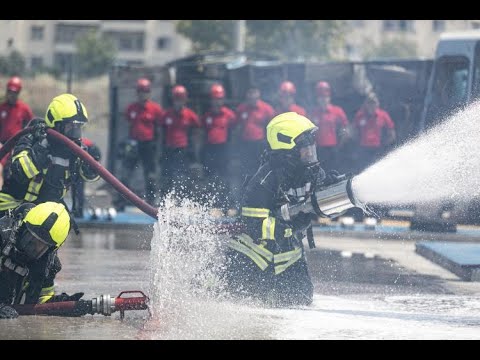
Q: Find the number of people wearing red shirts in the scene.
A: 8